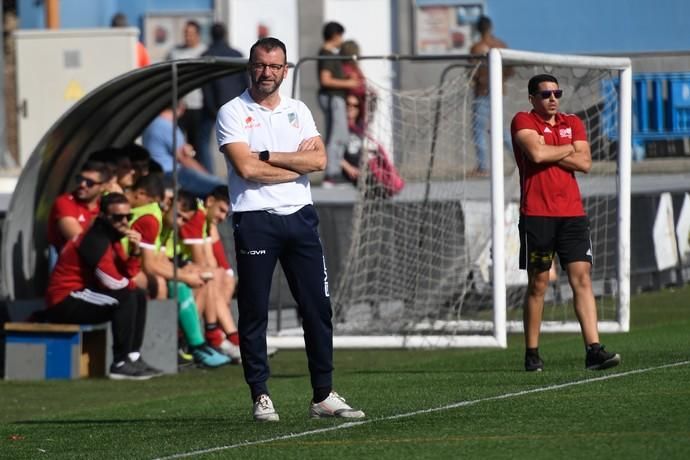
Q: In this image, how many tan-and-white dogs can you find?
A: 0